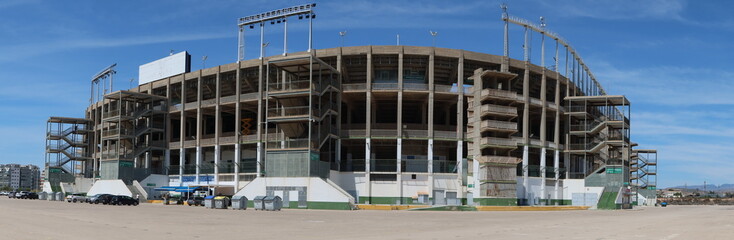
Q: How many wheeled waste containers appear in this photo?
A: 8